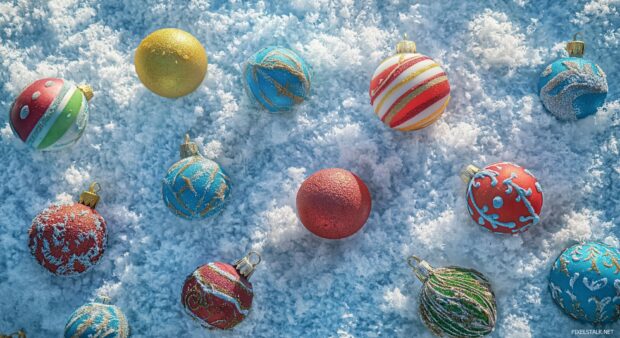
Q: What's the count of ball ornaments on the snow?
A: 13